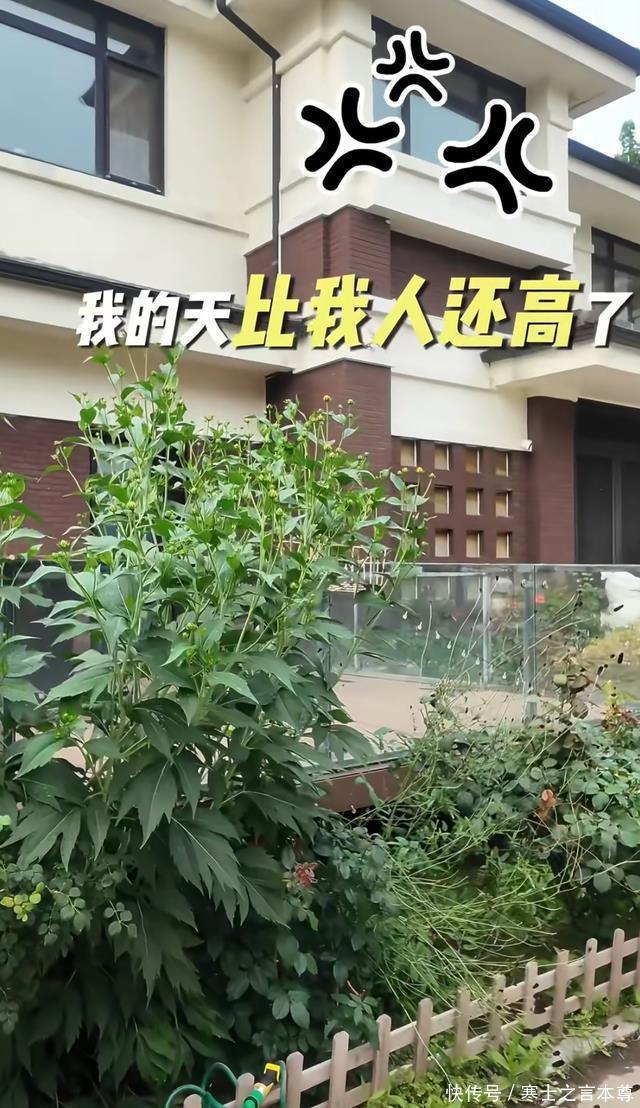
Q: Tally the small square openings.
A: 12